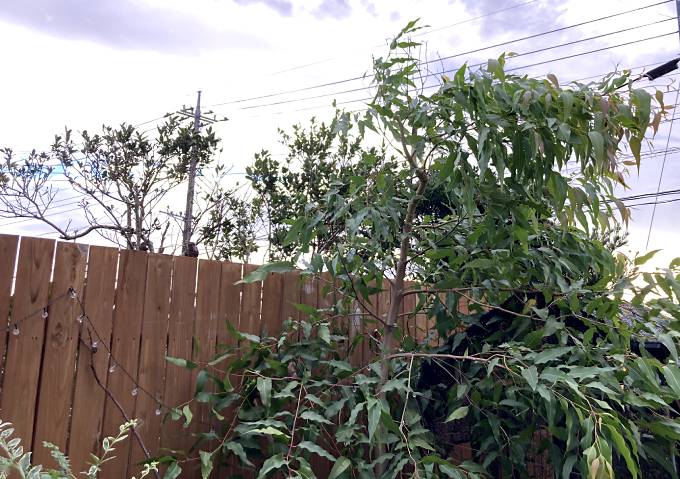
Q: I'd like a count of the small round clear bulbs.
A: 8